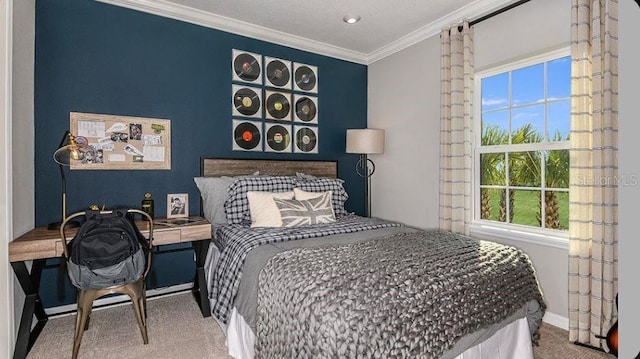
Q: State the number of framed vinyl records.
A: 9